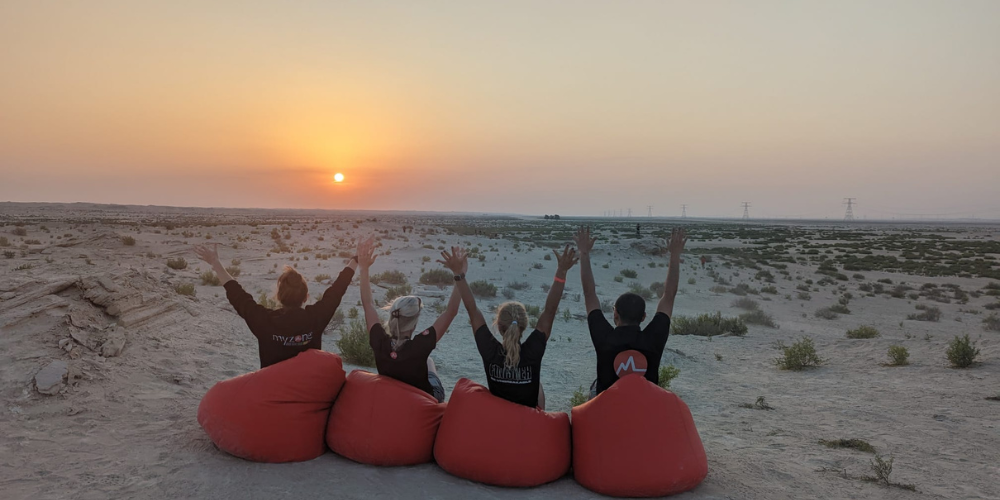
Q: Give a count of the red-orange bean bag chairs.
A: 4